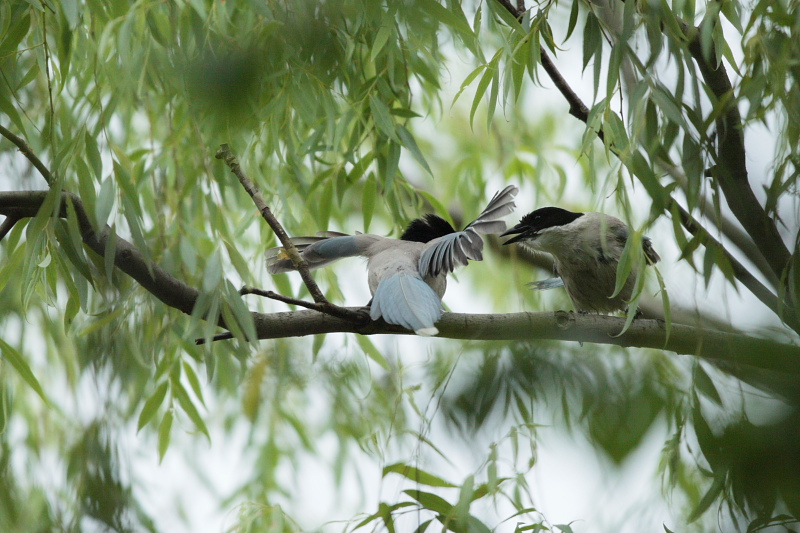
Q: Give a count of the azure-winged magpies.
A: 2